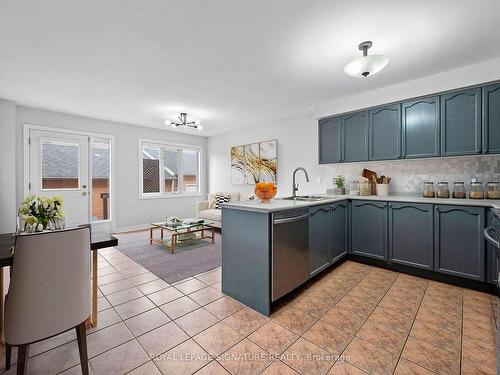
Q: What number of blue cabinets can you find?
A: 11